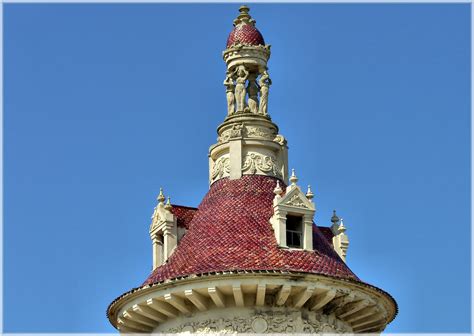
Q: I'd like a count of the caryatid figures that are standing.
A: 4